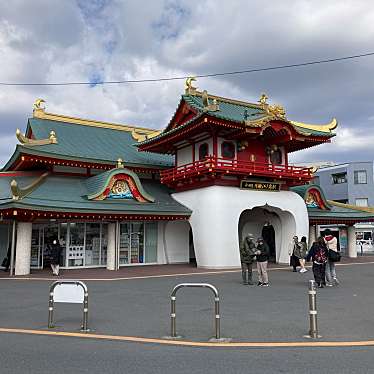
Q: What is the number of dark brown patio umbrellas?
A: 0